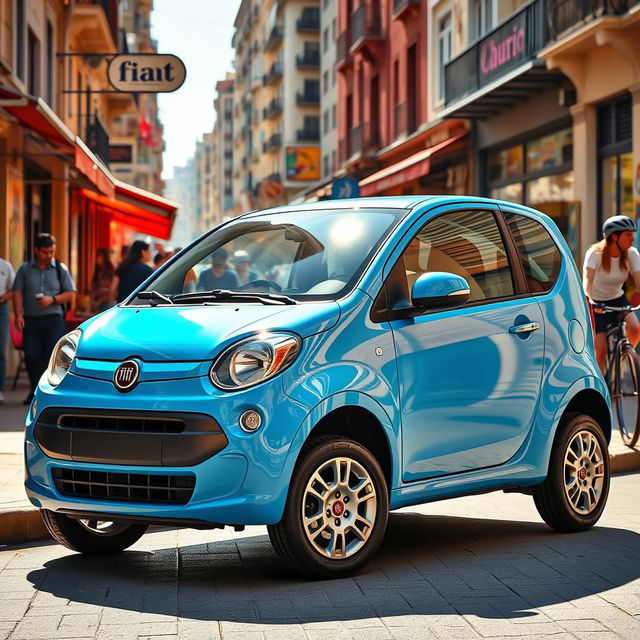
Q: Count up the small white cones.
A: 0